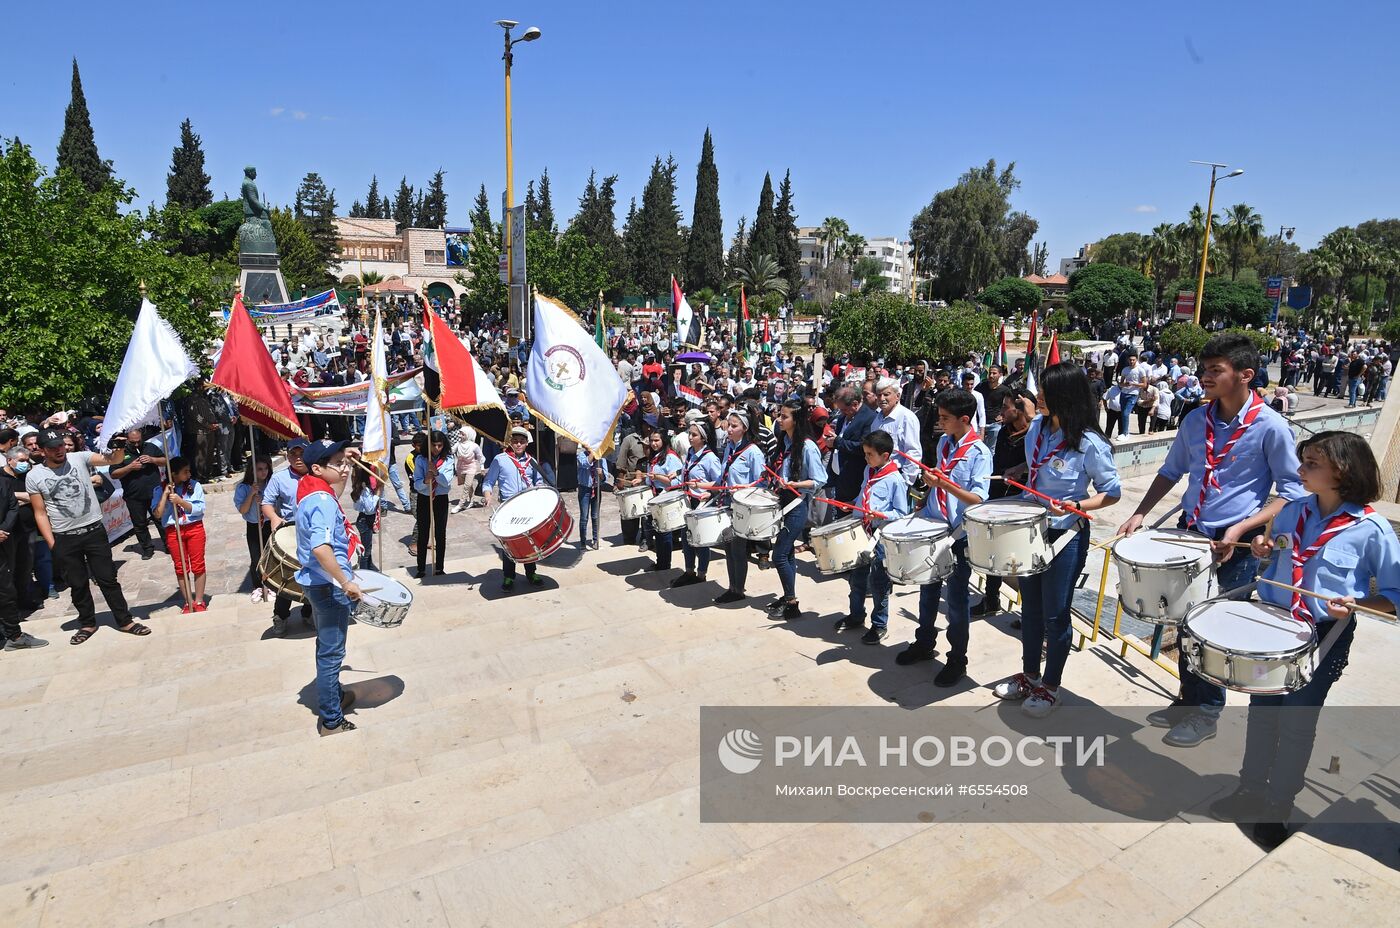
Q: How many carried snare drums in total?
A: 10